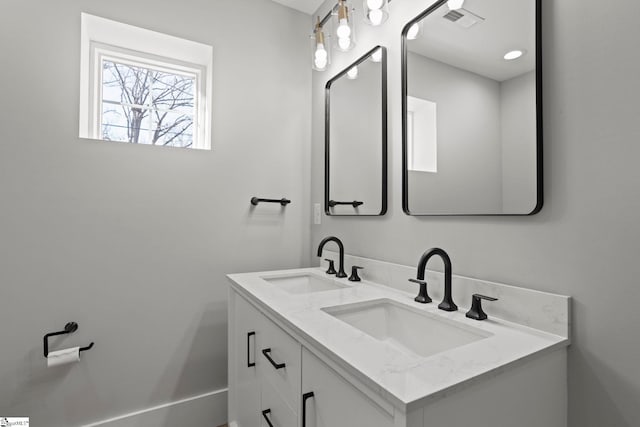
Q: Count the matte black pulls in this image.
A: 4